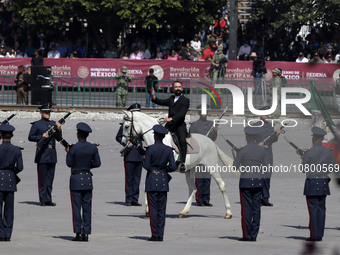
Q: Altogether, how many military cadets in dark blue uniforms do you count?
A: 9